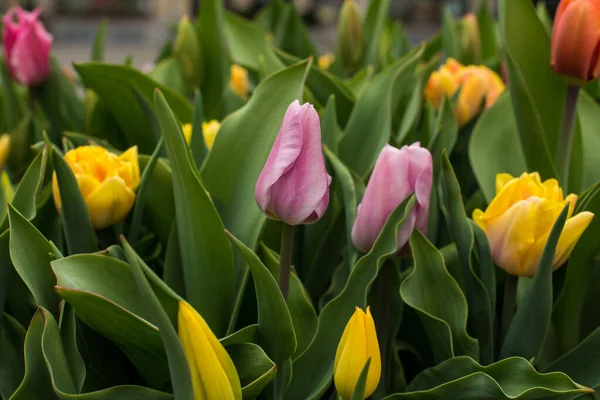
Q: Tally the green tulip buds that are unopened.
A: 3